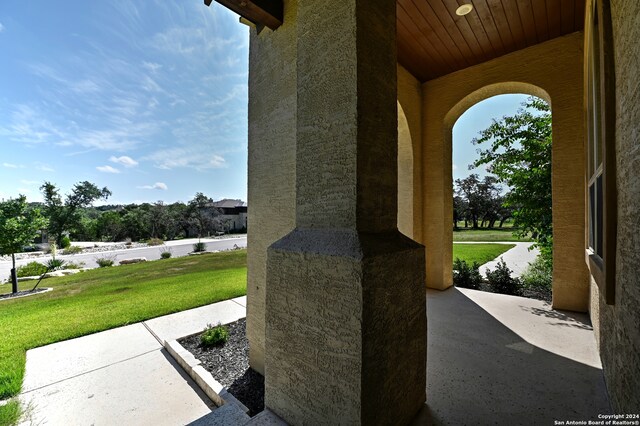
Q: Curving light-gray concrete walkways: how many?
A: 1